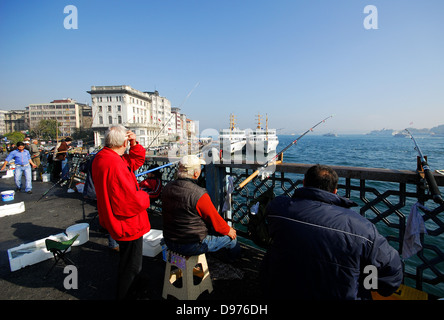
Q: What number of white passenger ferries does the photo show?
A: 2